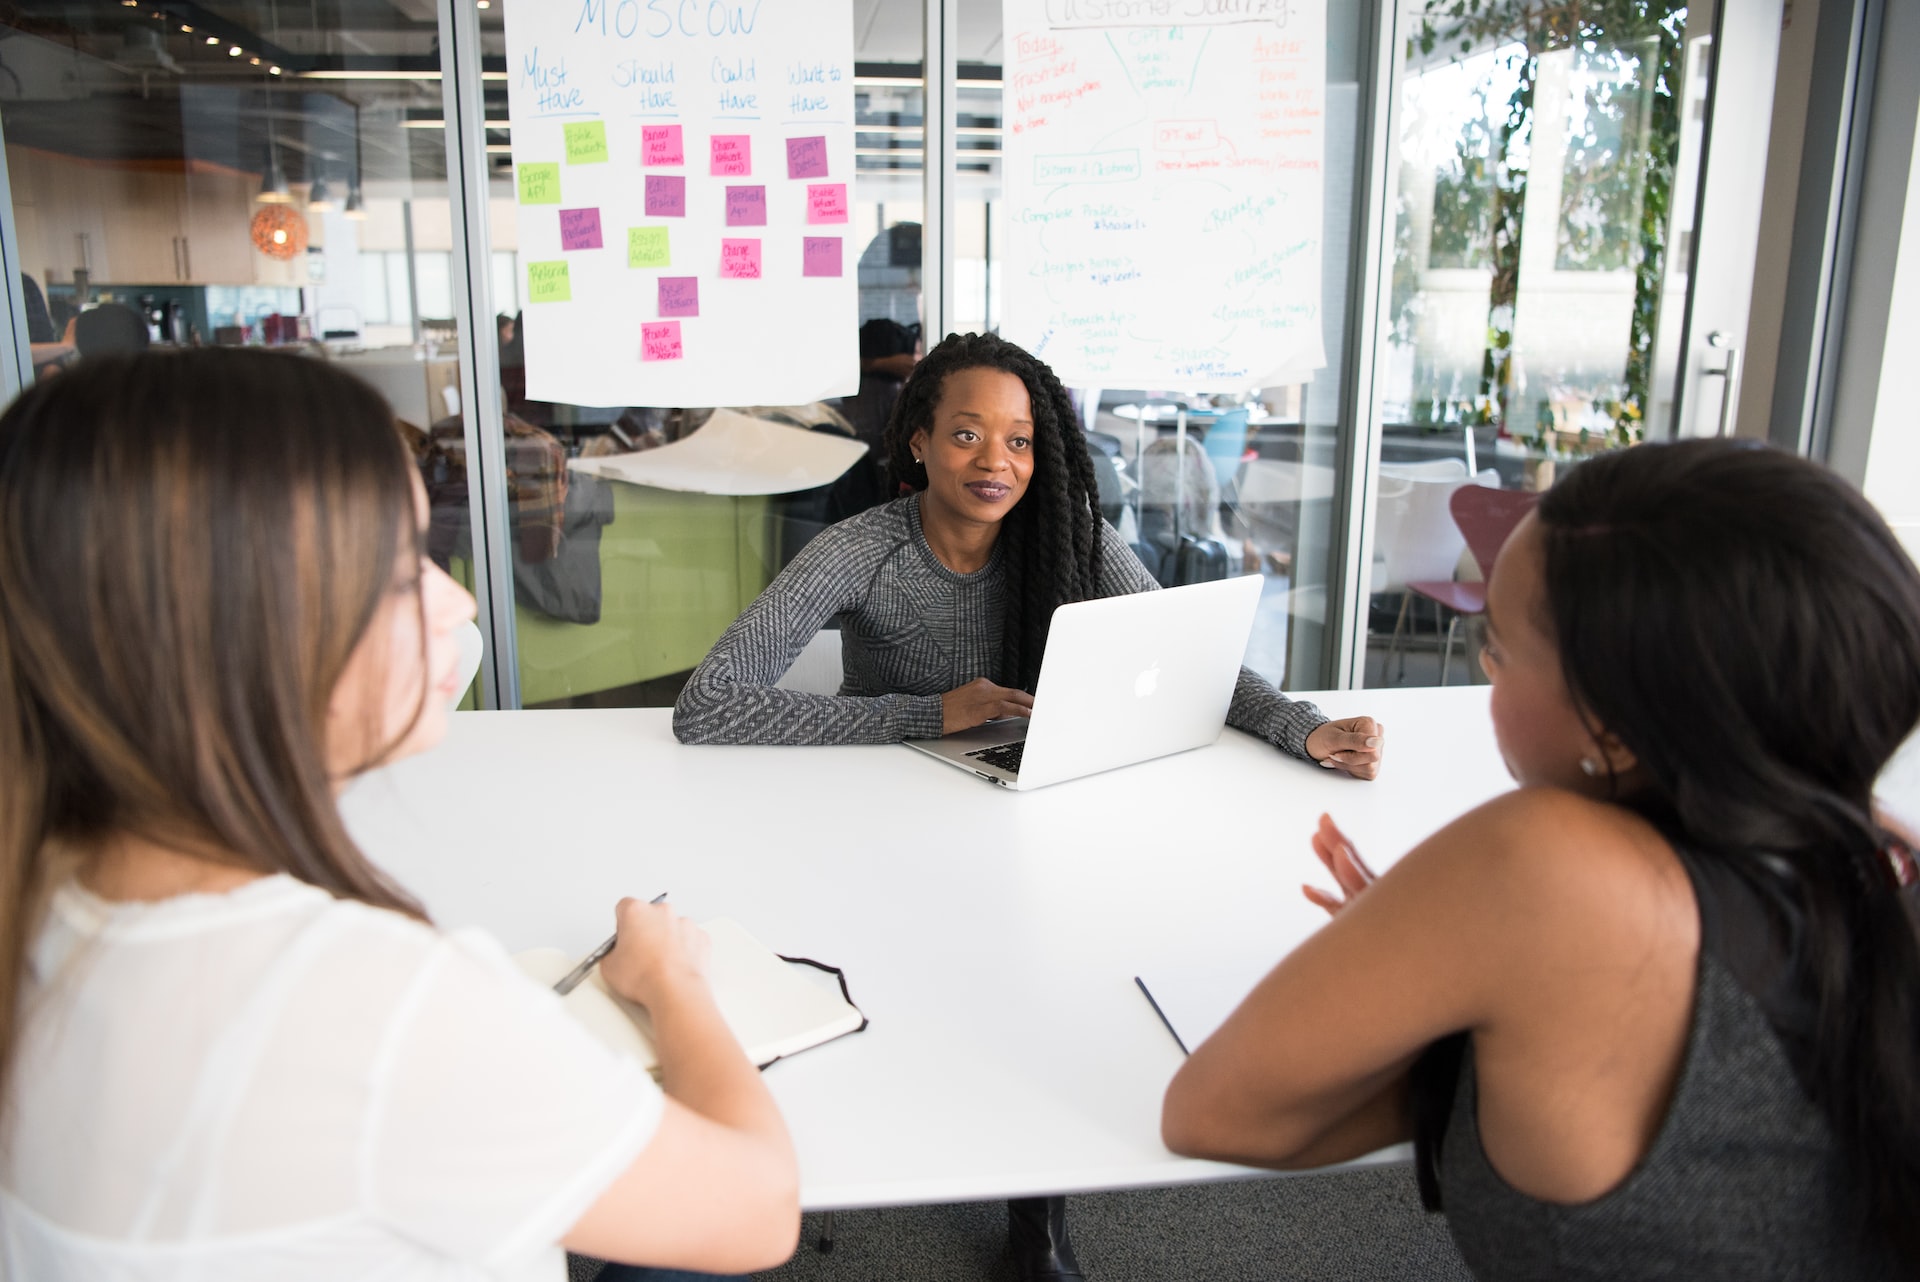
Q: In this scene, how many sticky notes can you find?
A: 15